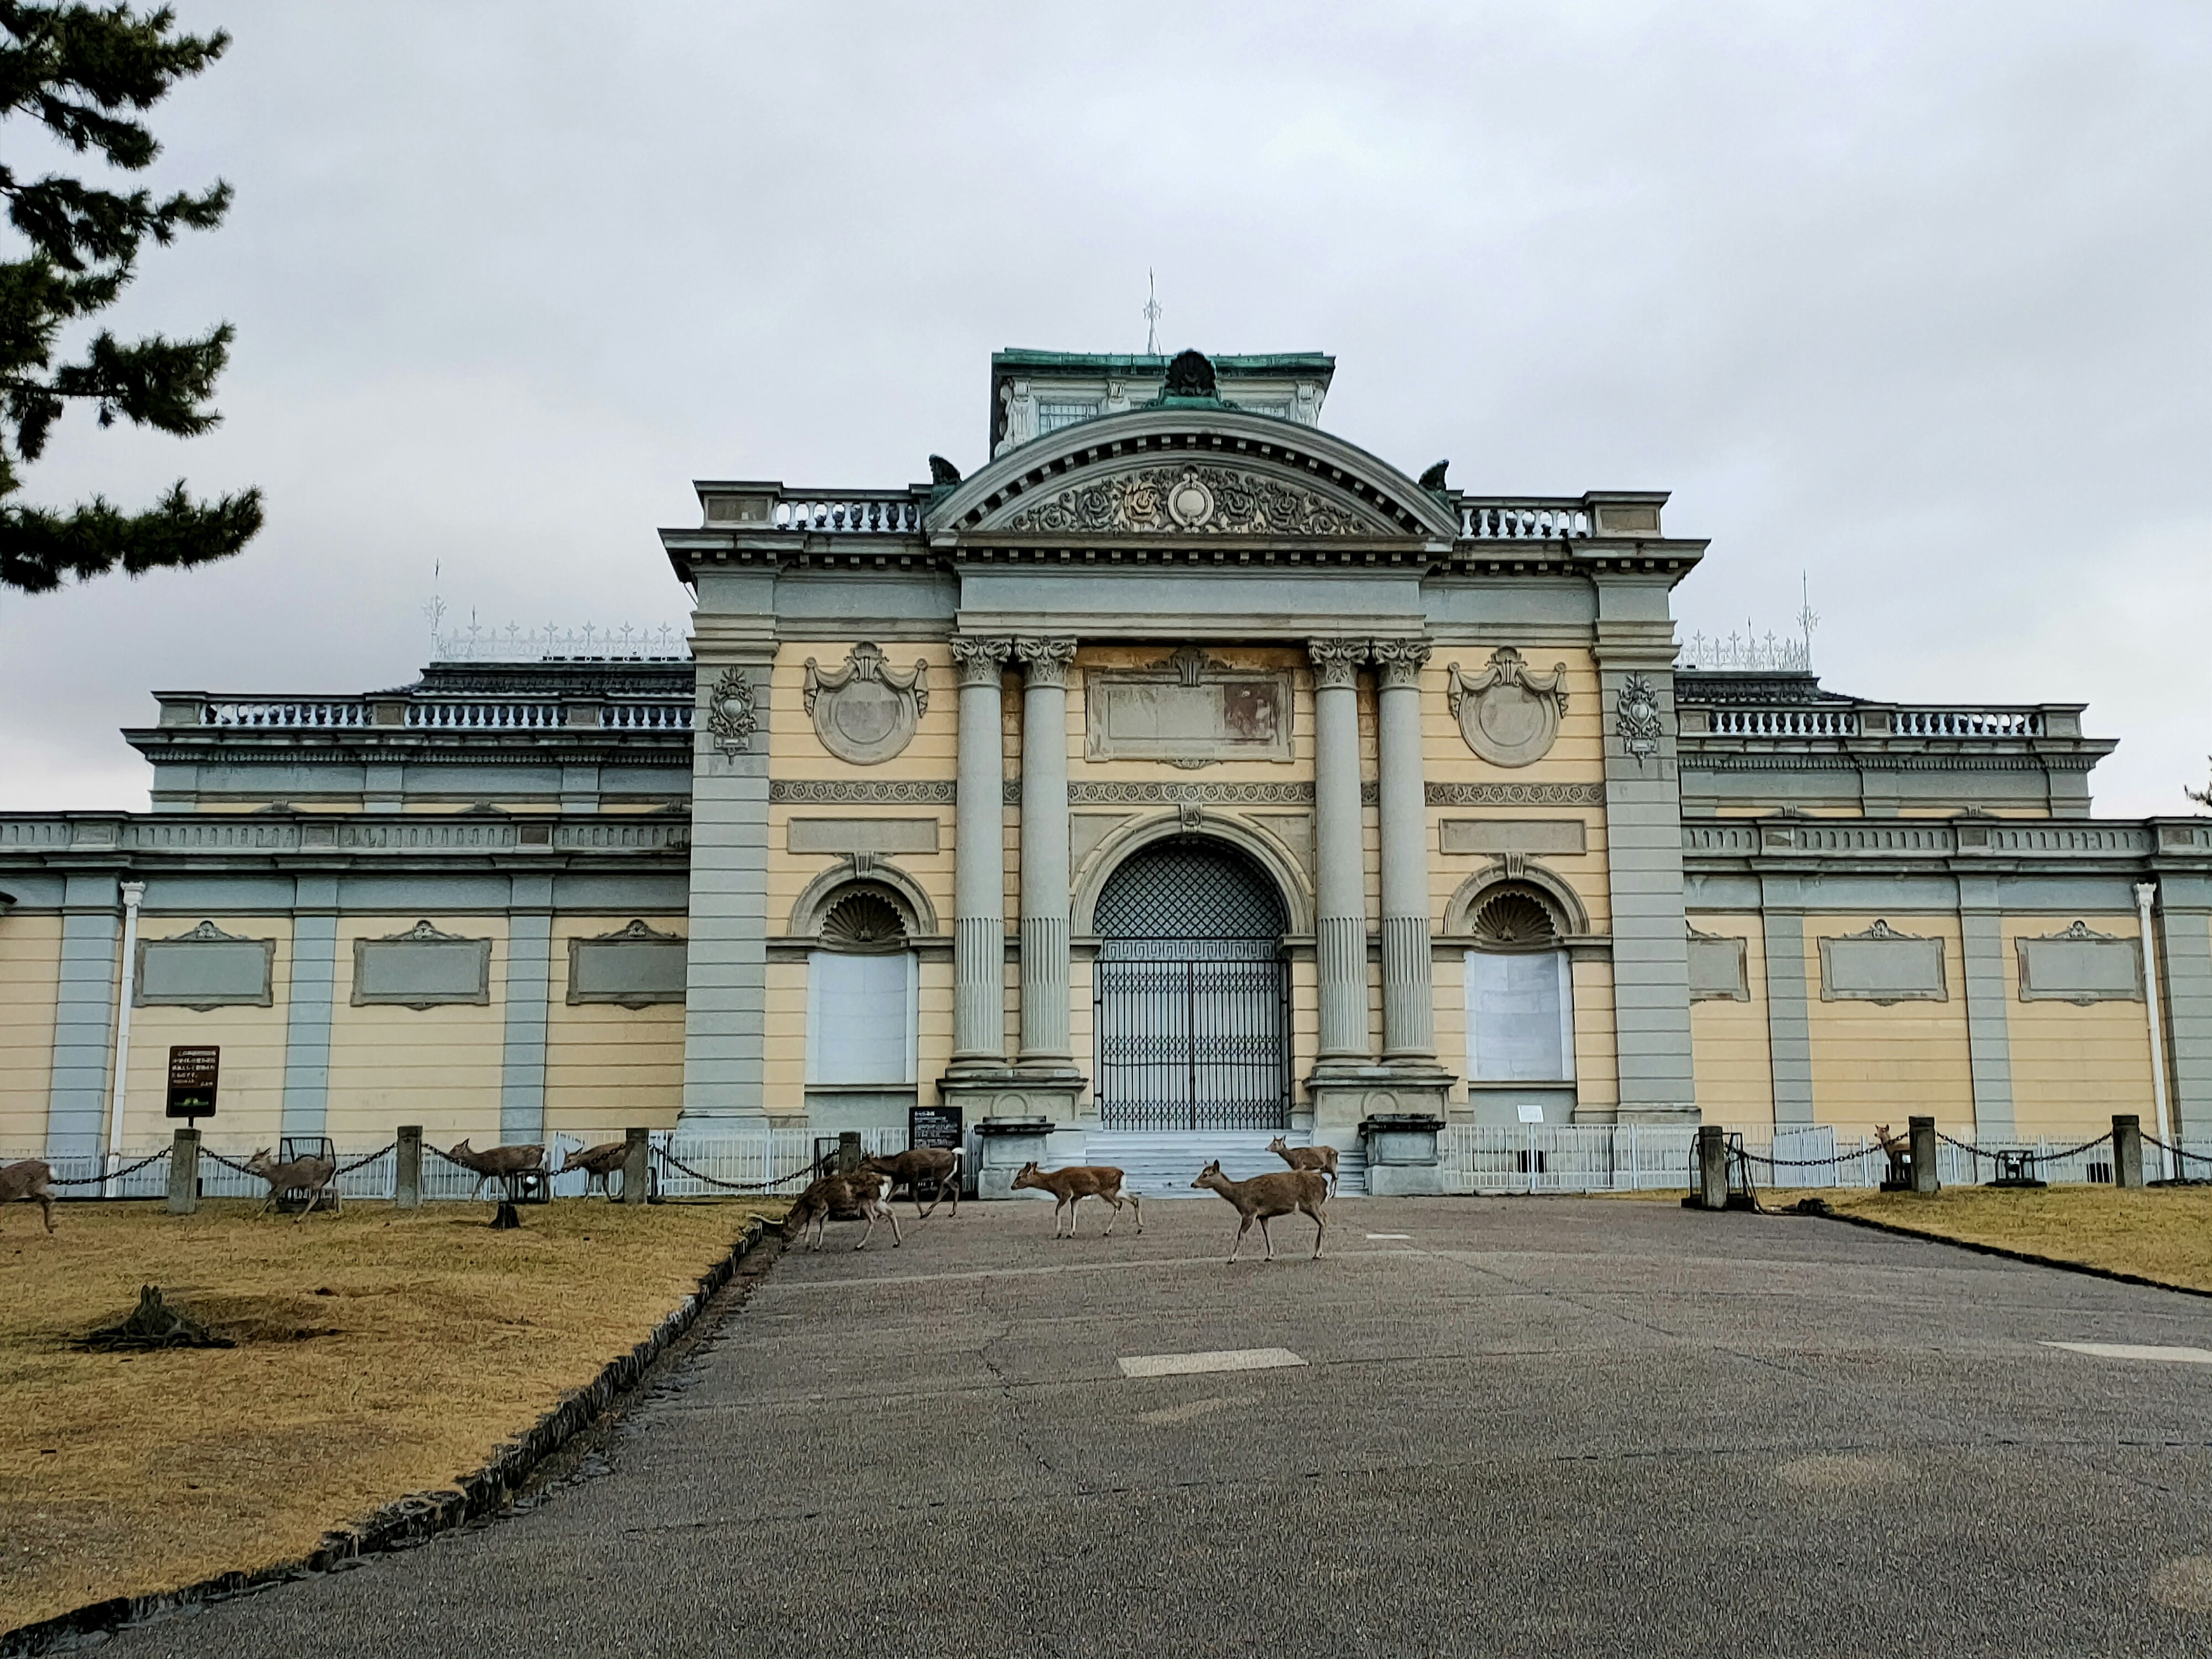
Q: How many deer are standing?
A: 10